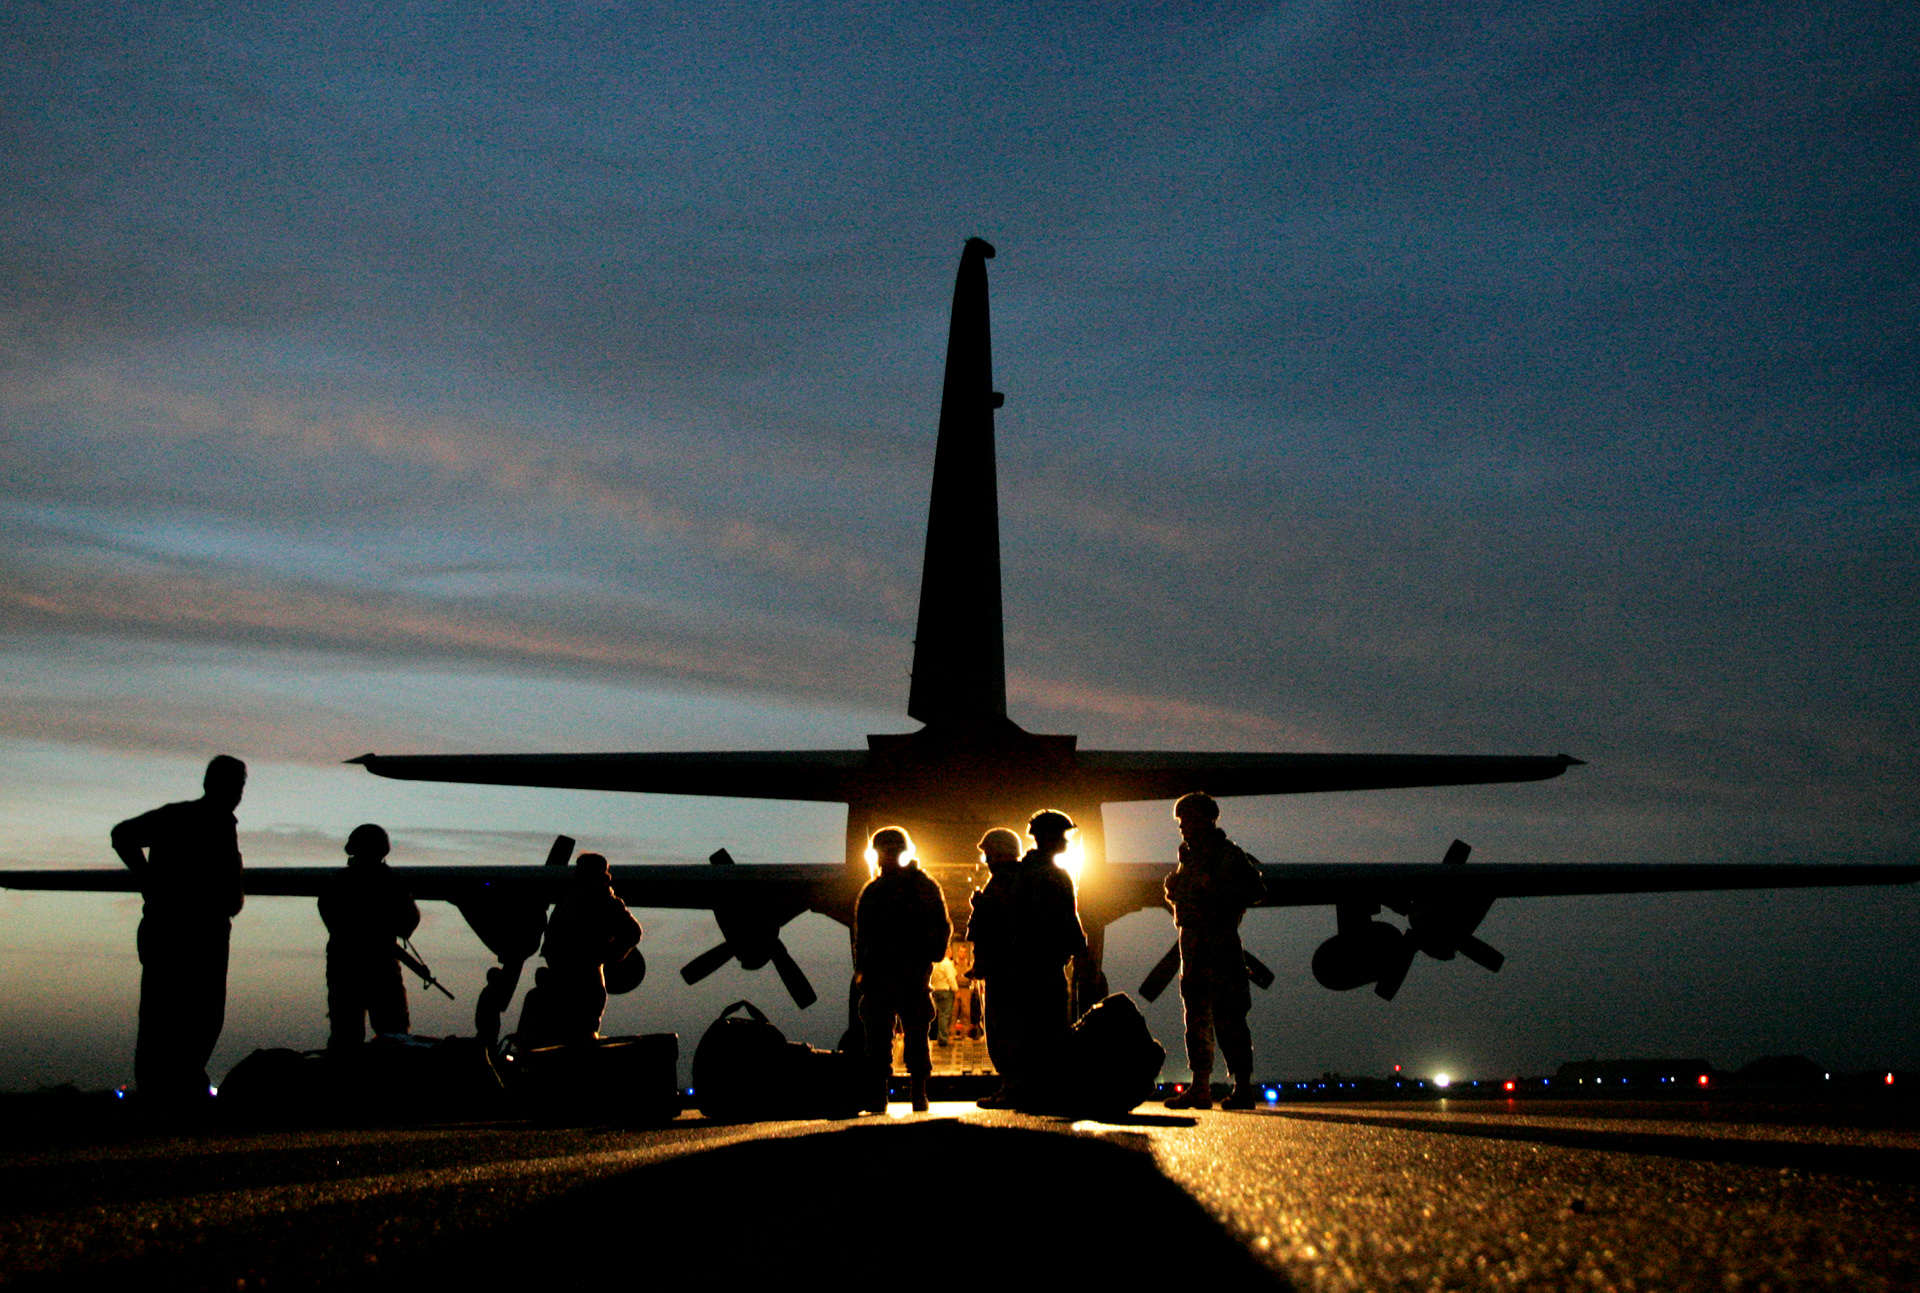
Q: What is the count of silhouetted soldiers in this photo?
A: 7